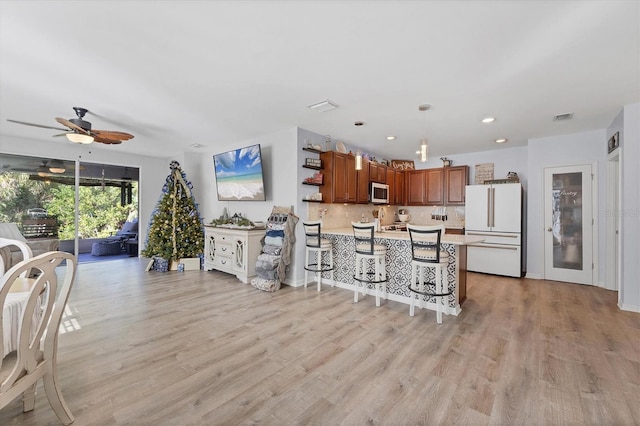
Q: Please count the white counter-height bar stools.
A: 3